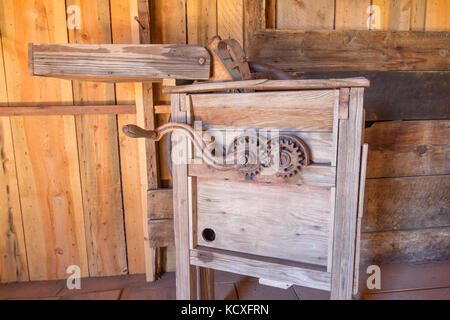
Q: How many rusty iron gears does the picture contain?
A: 2